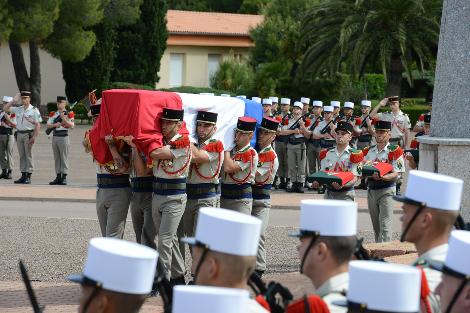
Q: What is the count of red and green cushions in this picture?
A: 2